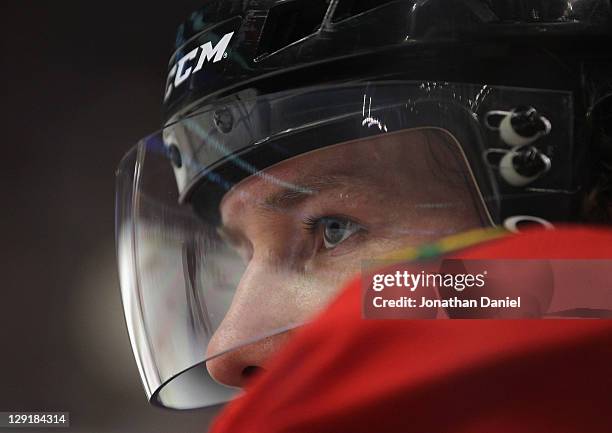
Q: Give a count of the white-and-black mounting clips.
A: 2